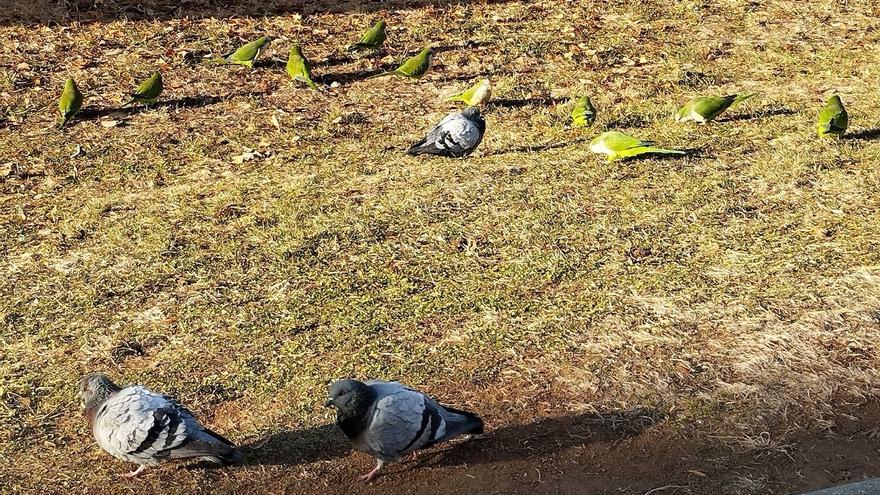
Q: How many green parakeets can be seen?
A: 11